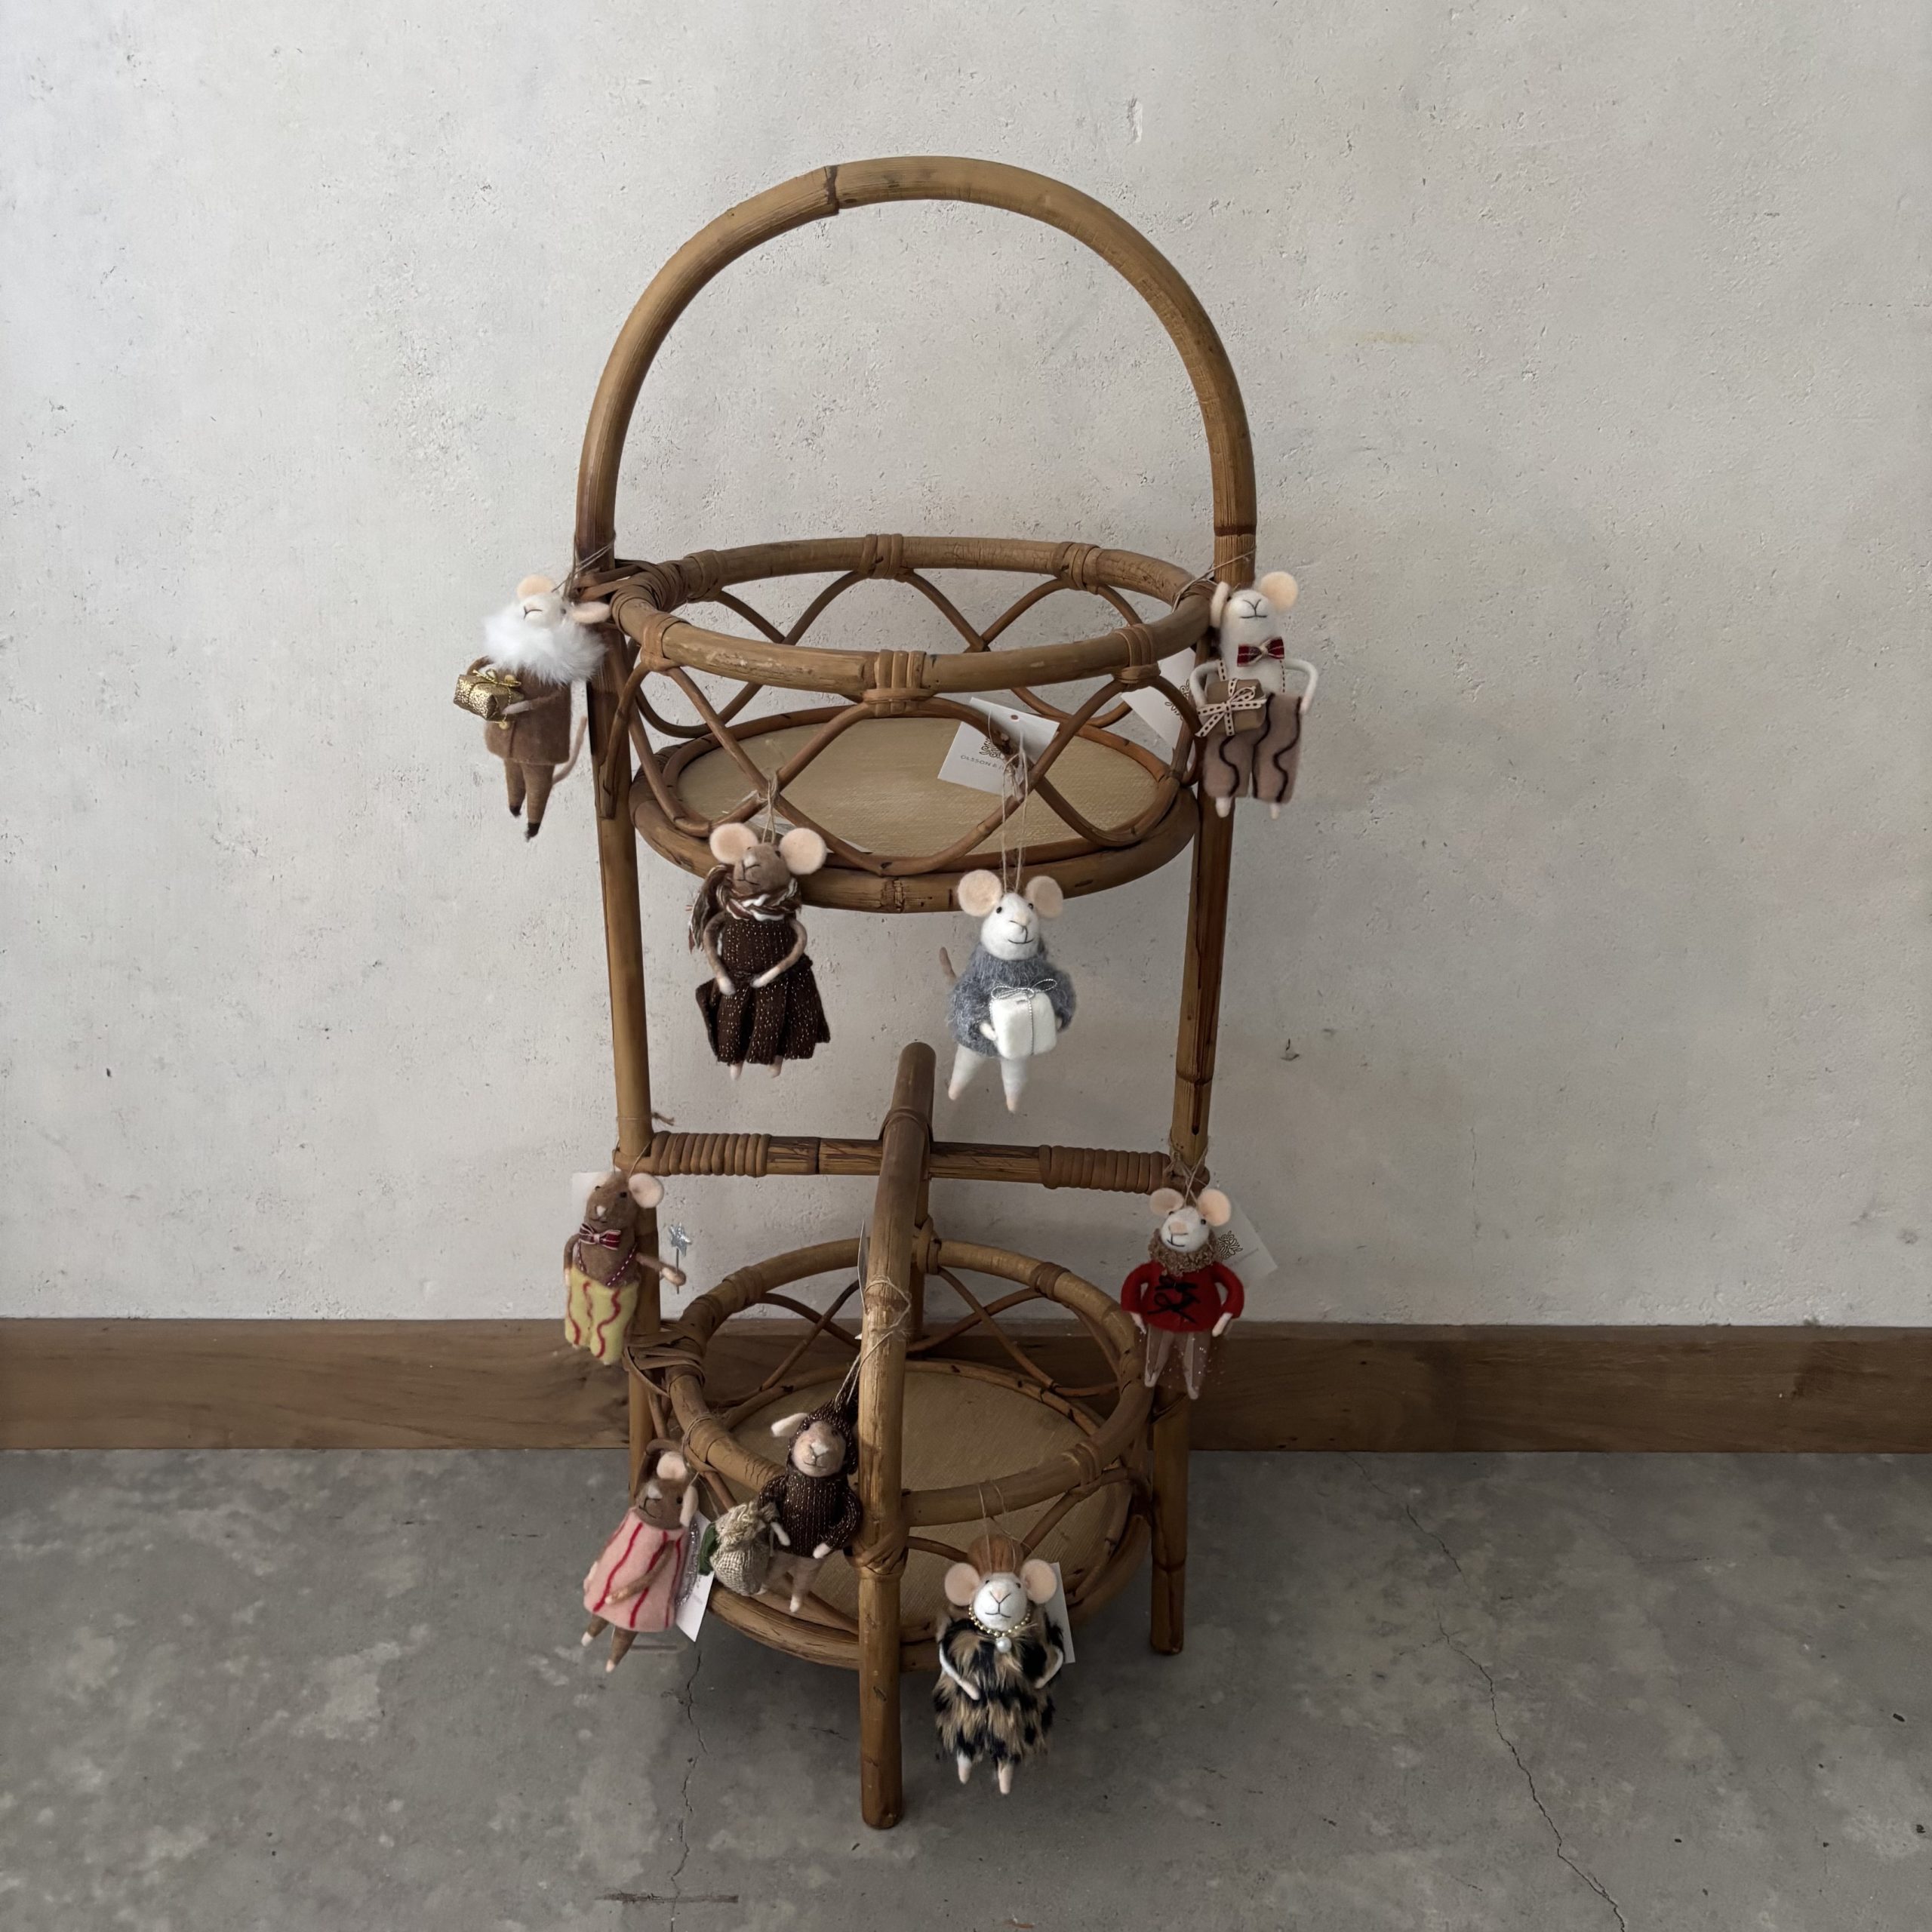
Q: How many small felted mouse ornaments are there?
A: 9